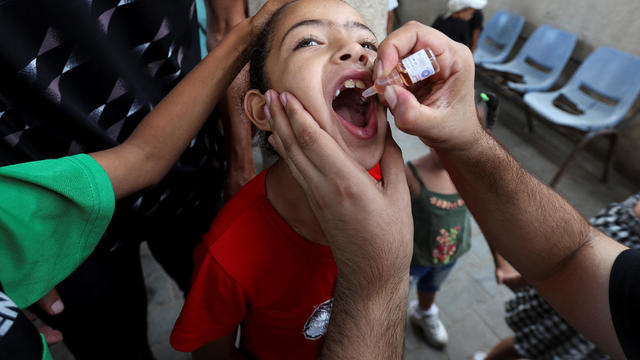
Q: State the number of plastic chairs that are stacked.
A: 3